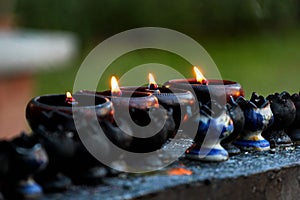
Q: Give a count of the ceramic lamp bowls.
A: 4